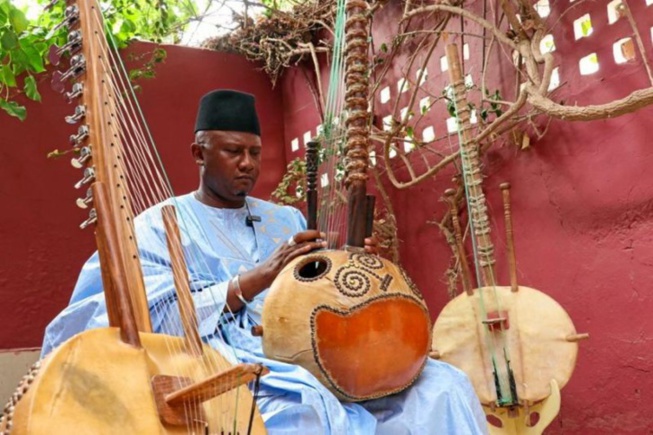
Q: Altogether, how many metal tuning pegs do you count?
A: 11